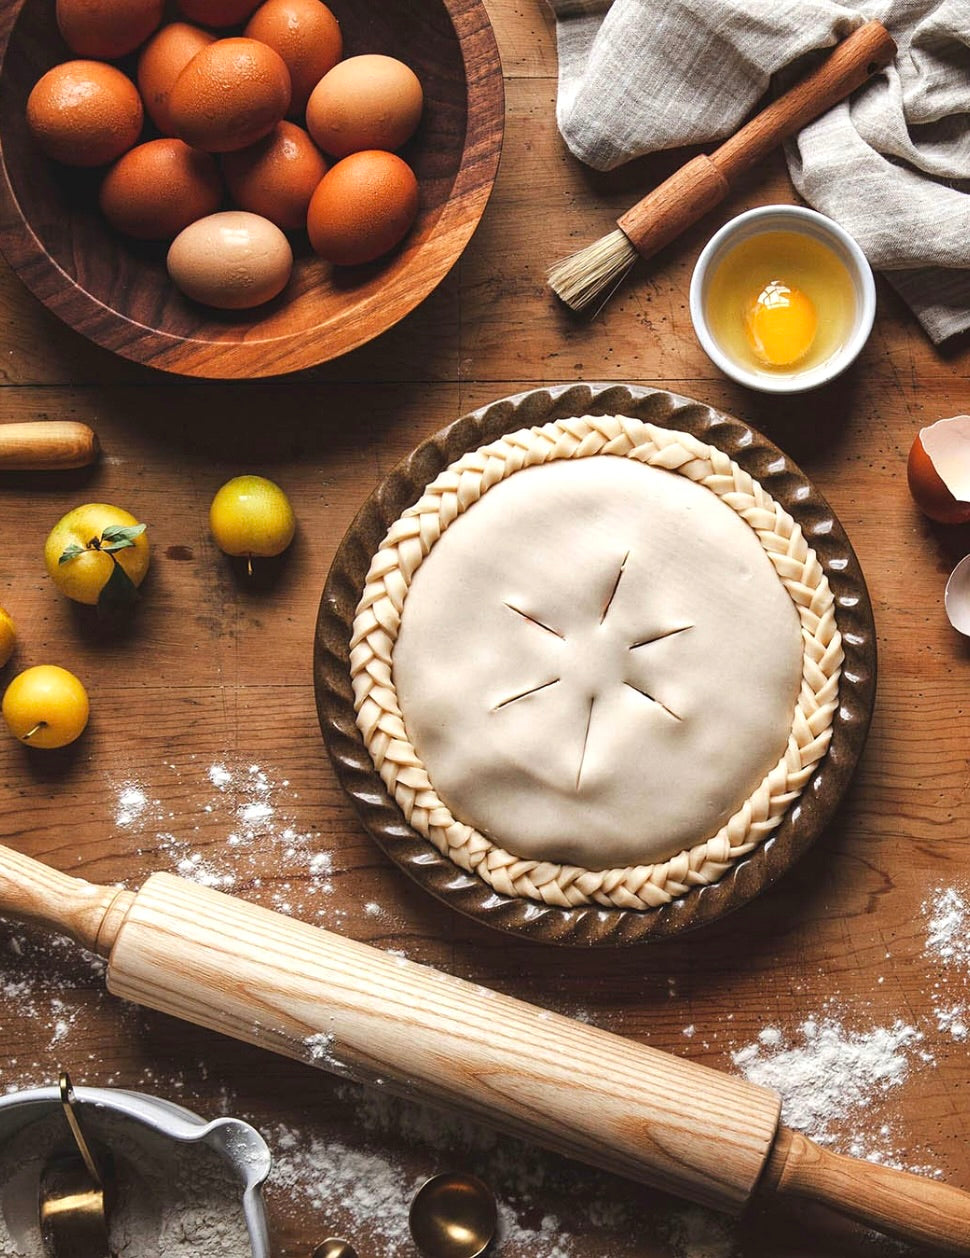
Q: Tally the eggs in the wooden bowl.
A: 11